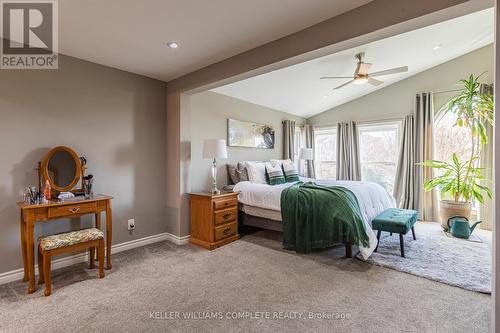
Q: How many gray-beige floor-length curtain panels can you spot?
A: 6